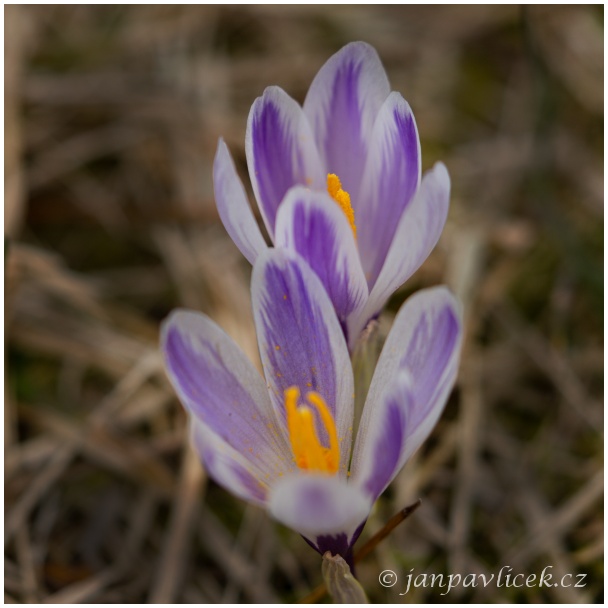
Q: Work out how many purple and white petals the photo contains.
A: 12